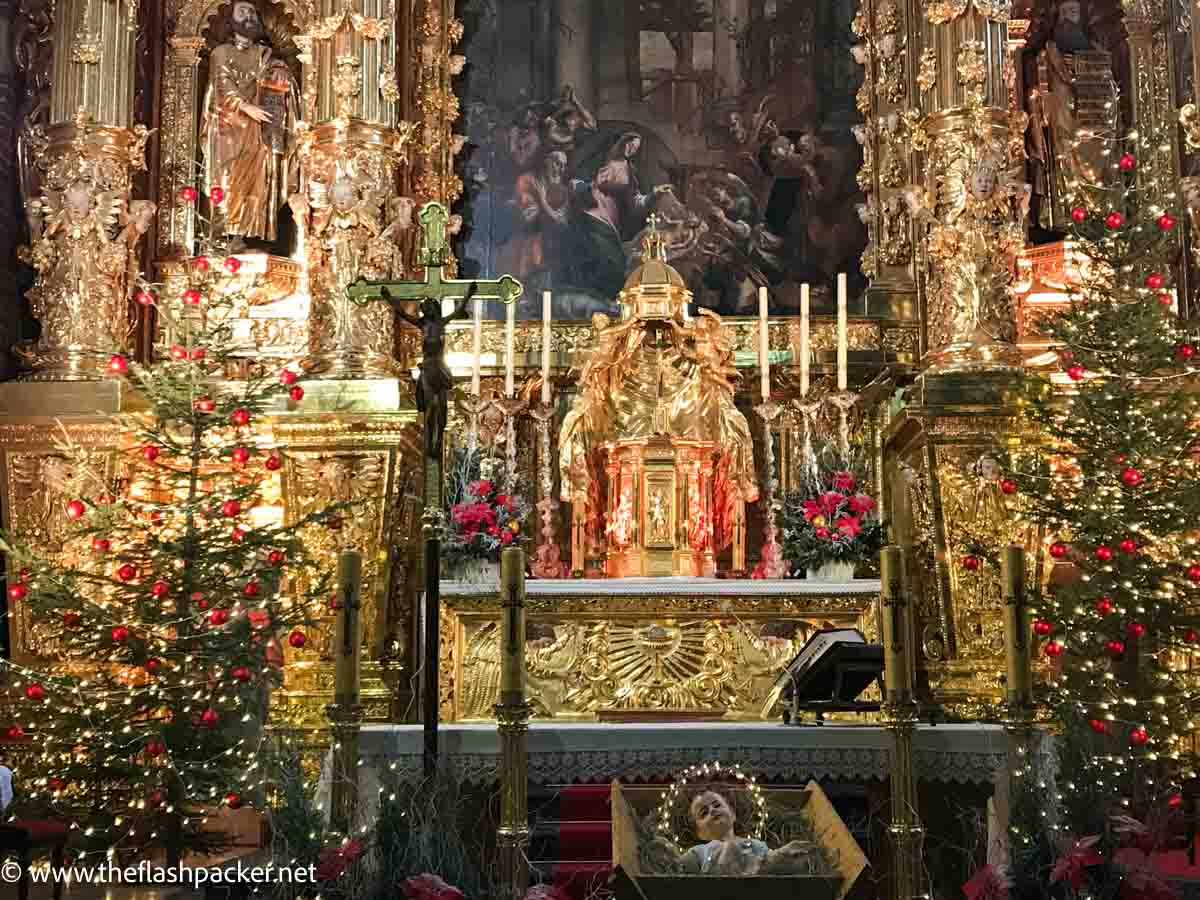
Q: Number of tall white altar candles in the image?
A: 6